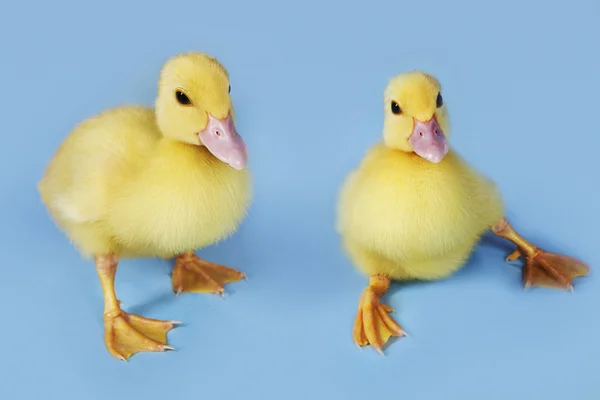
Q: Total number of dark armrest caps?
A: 0